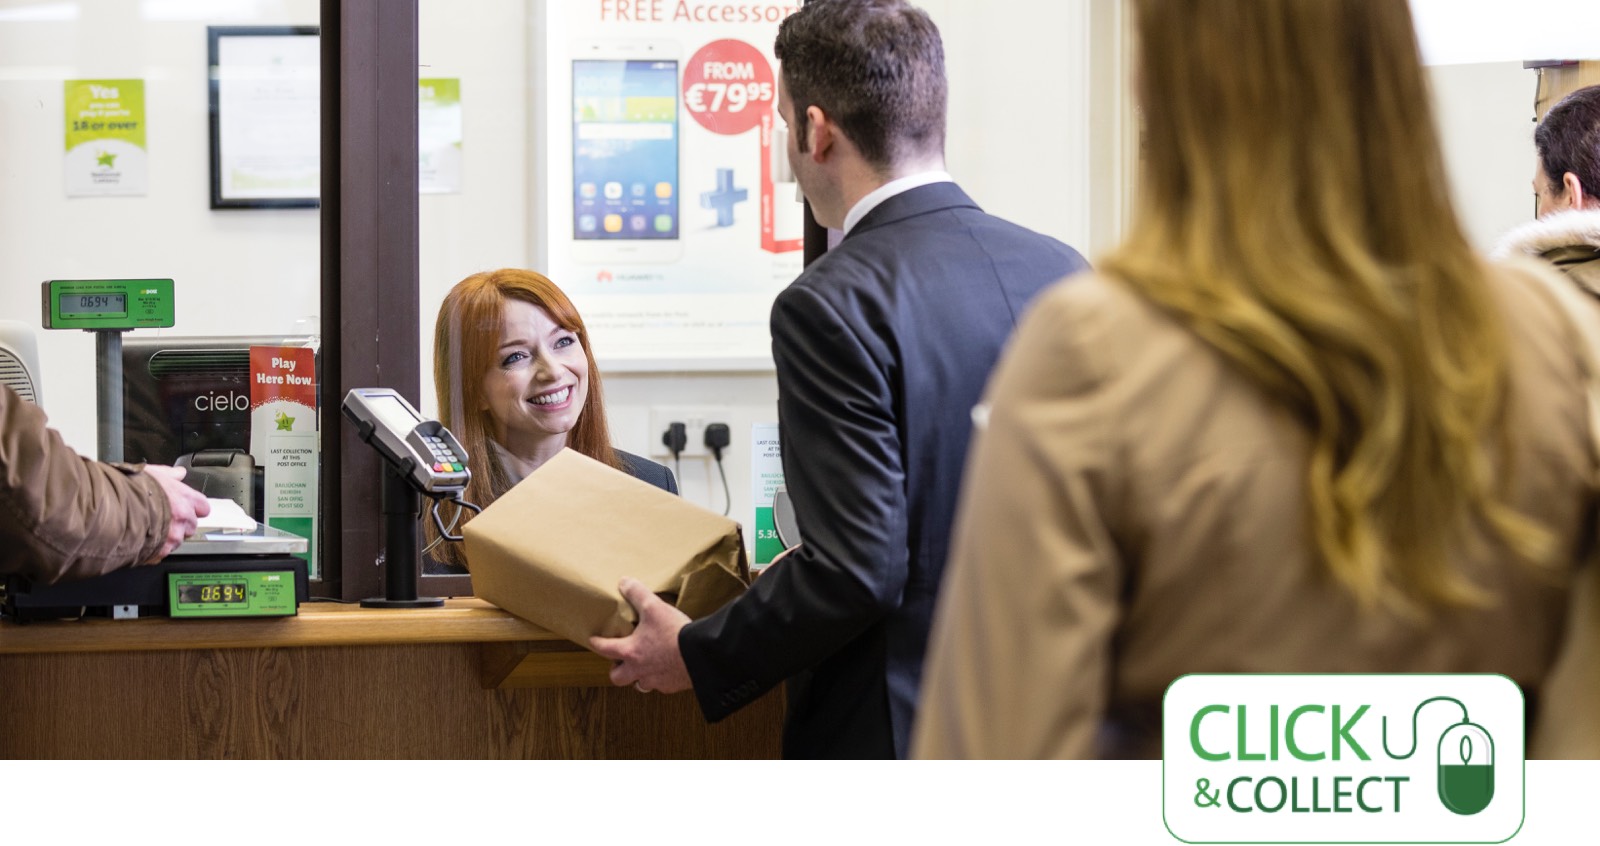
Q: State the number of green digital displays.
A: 2